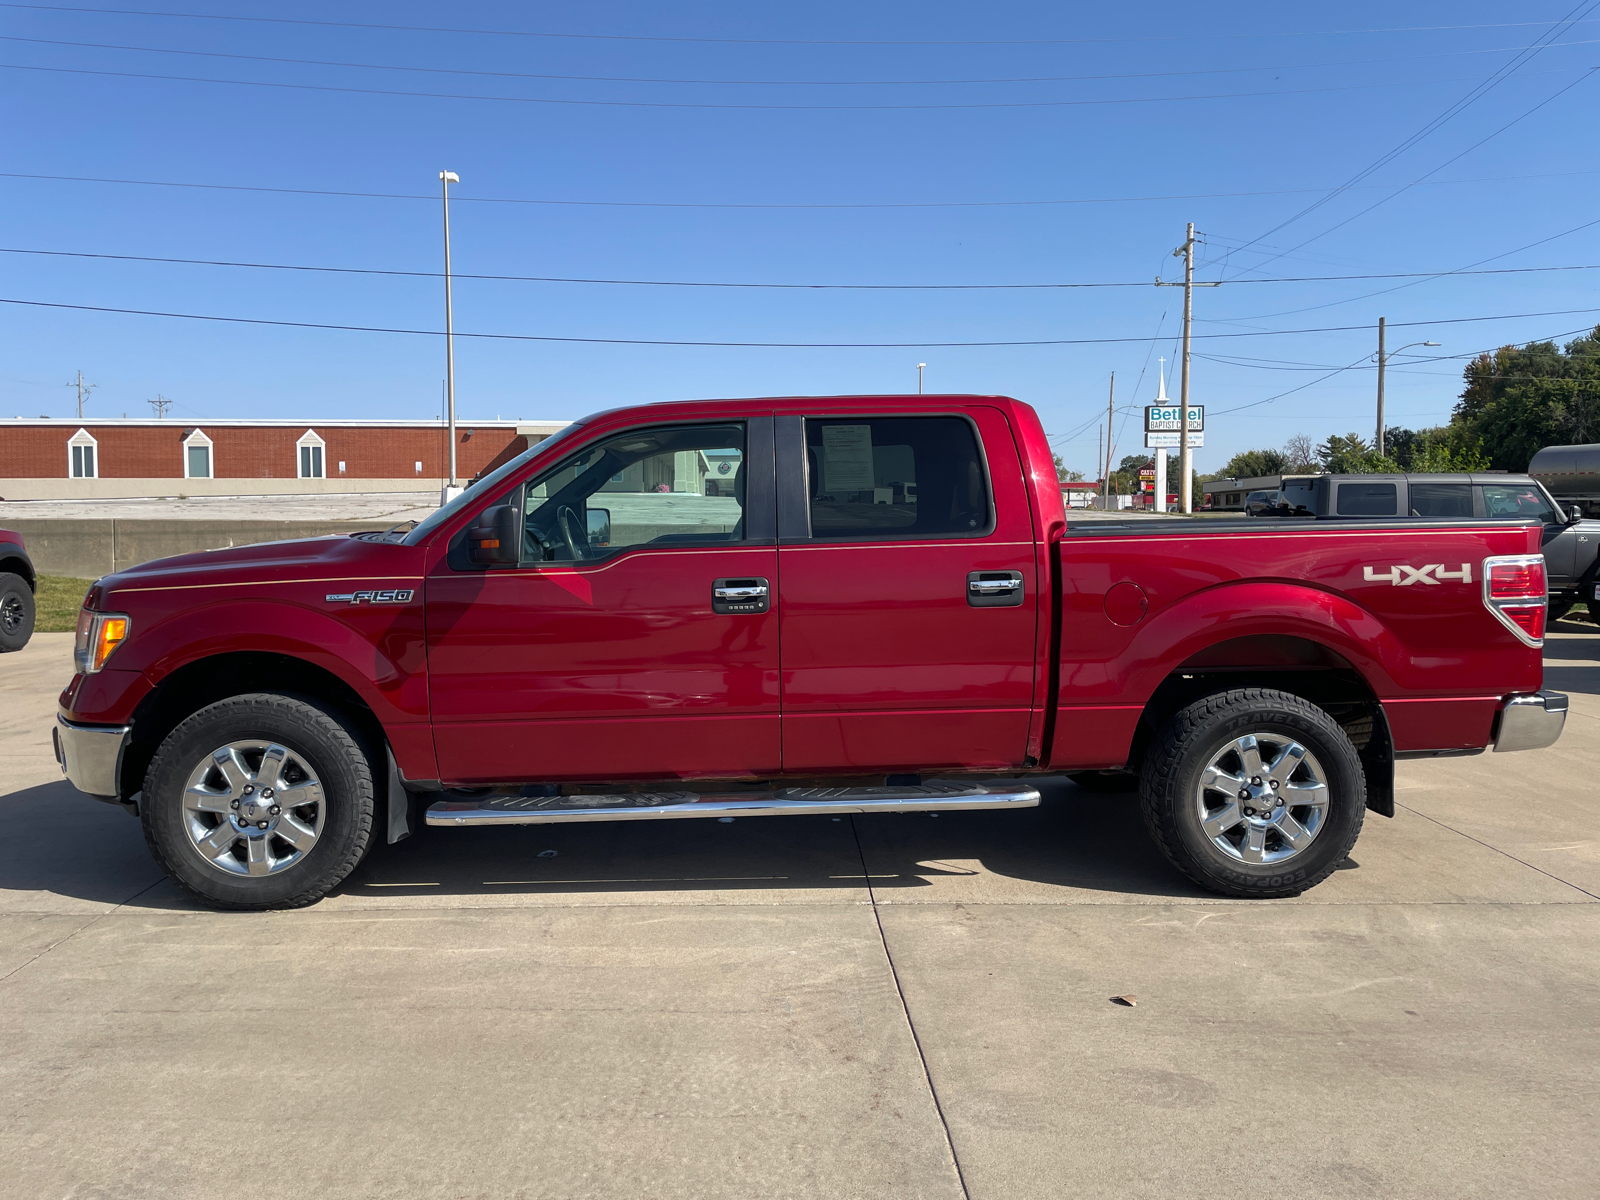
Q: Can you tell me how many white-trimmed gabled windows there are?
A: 3